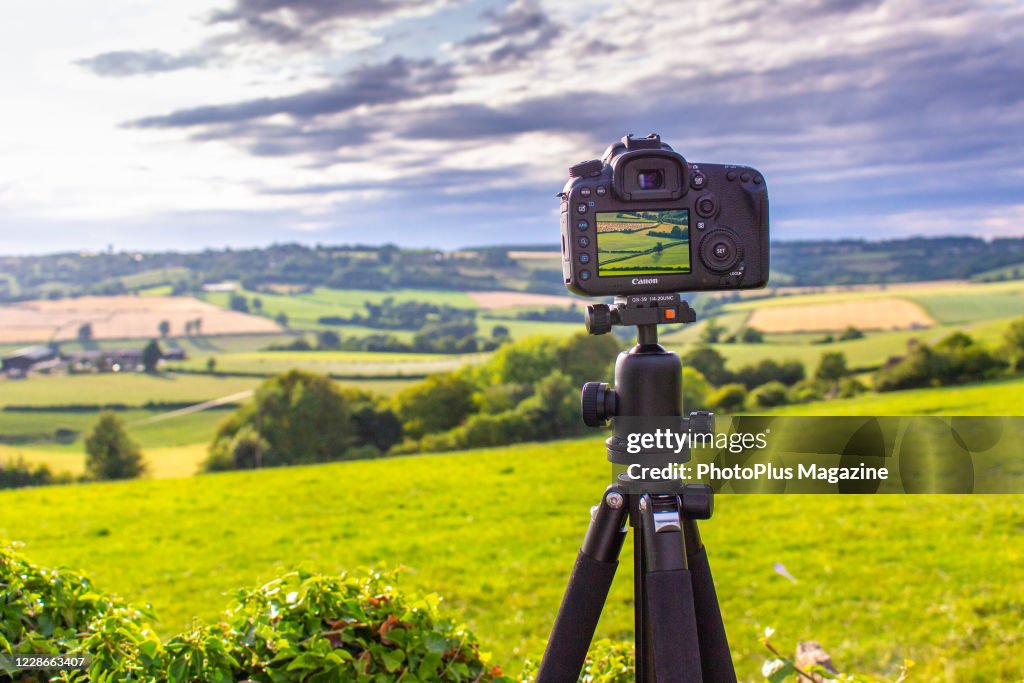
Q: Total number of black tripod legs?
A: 3